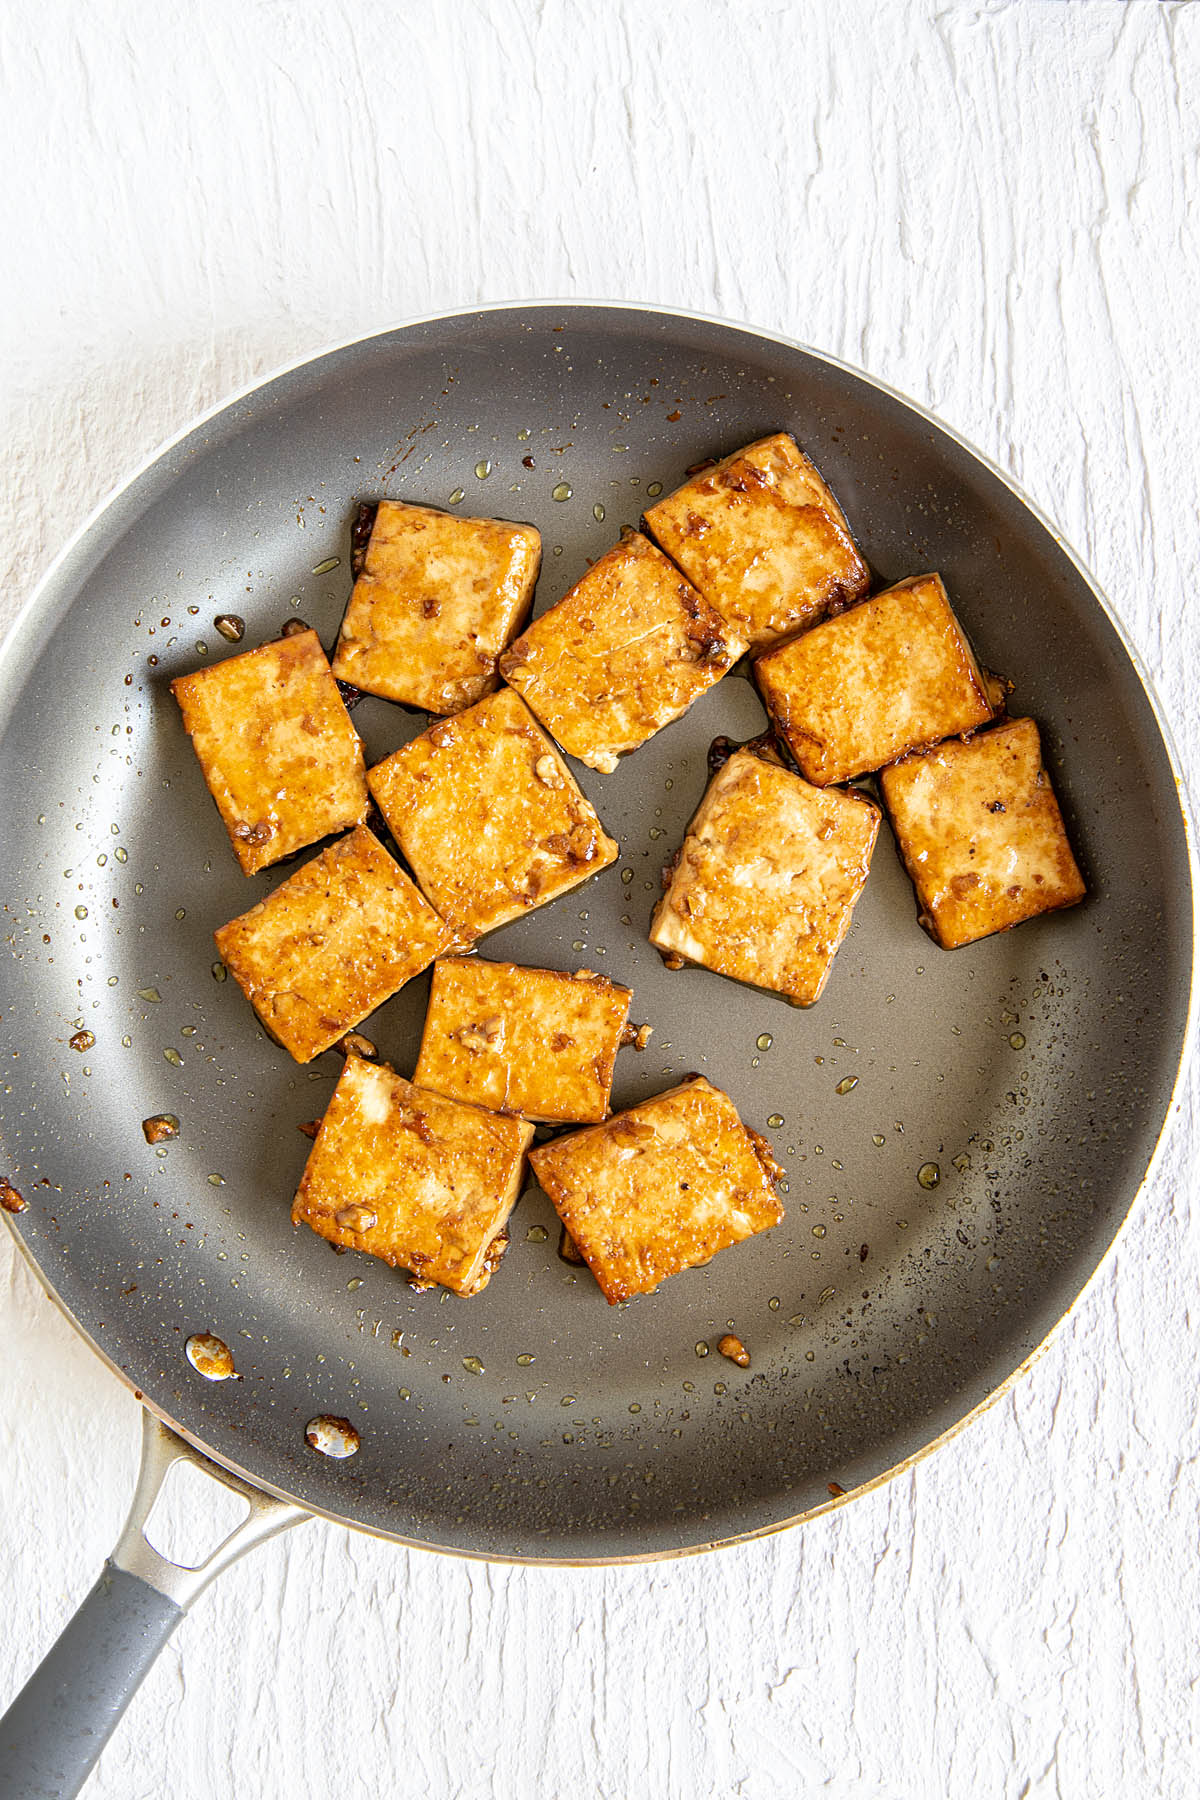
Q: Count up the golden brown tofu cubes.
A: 12